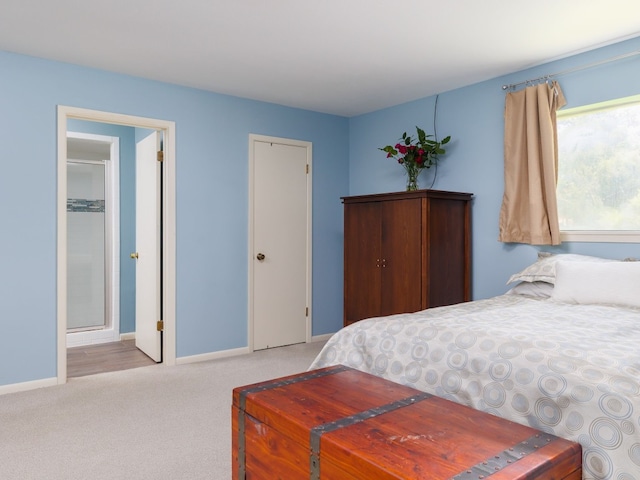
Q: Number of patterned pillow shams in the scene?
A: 1